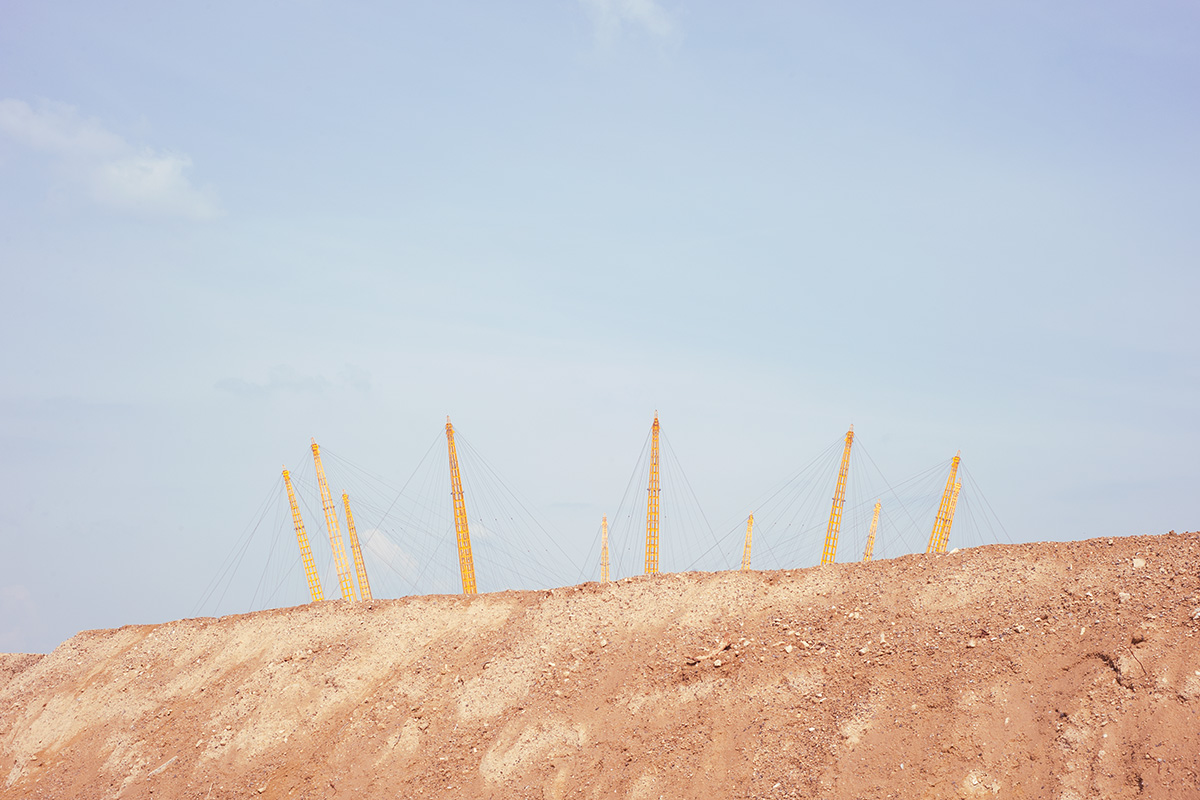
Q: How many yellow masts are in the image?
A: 11